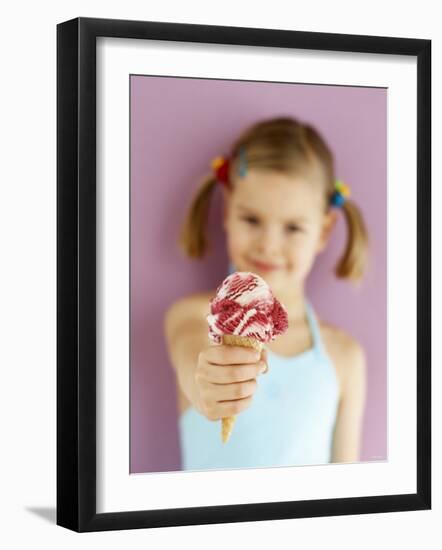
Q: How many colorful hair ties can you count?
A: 2